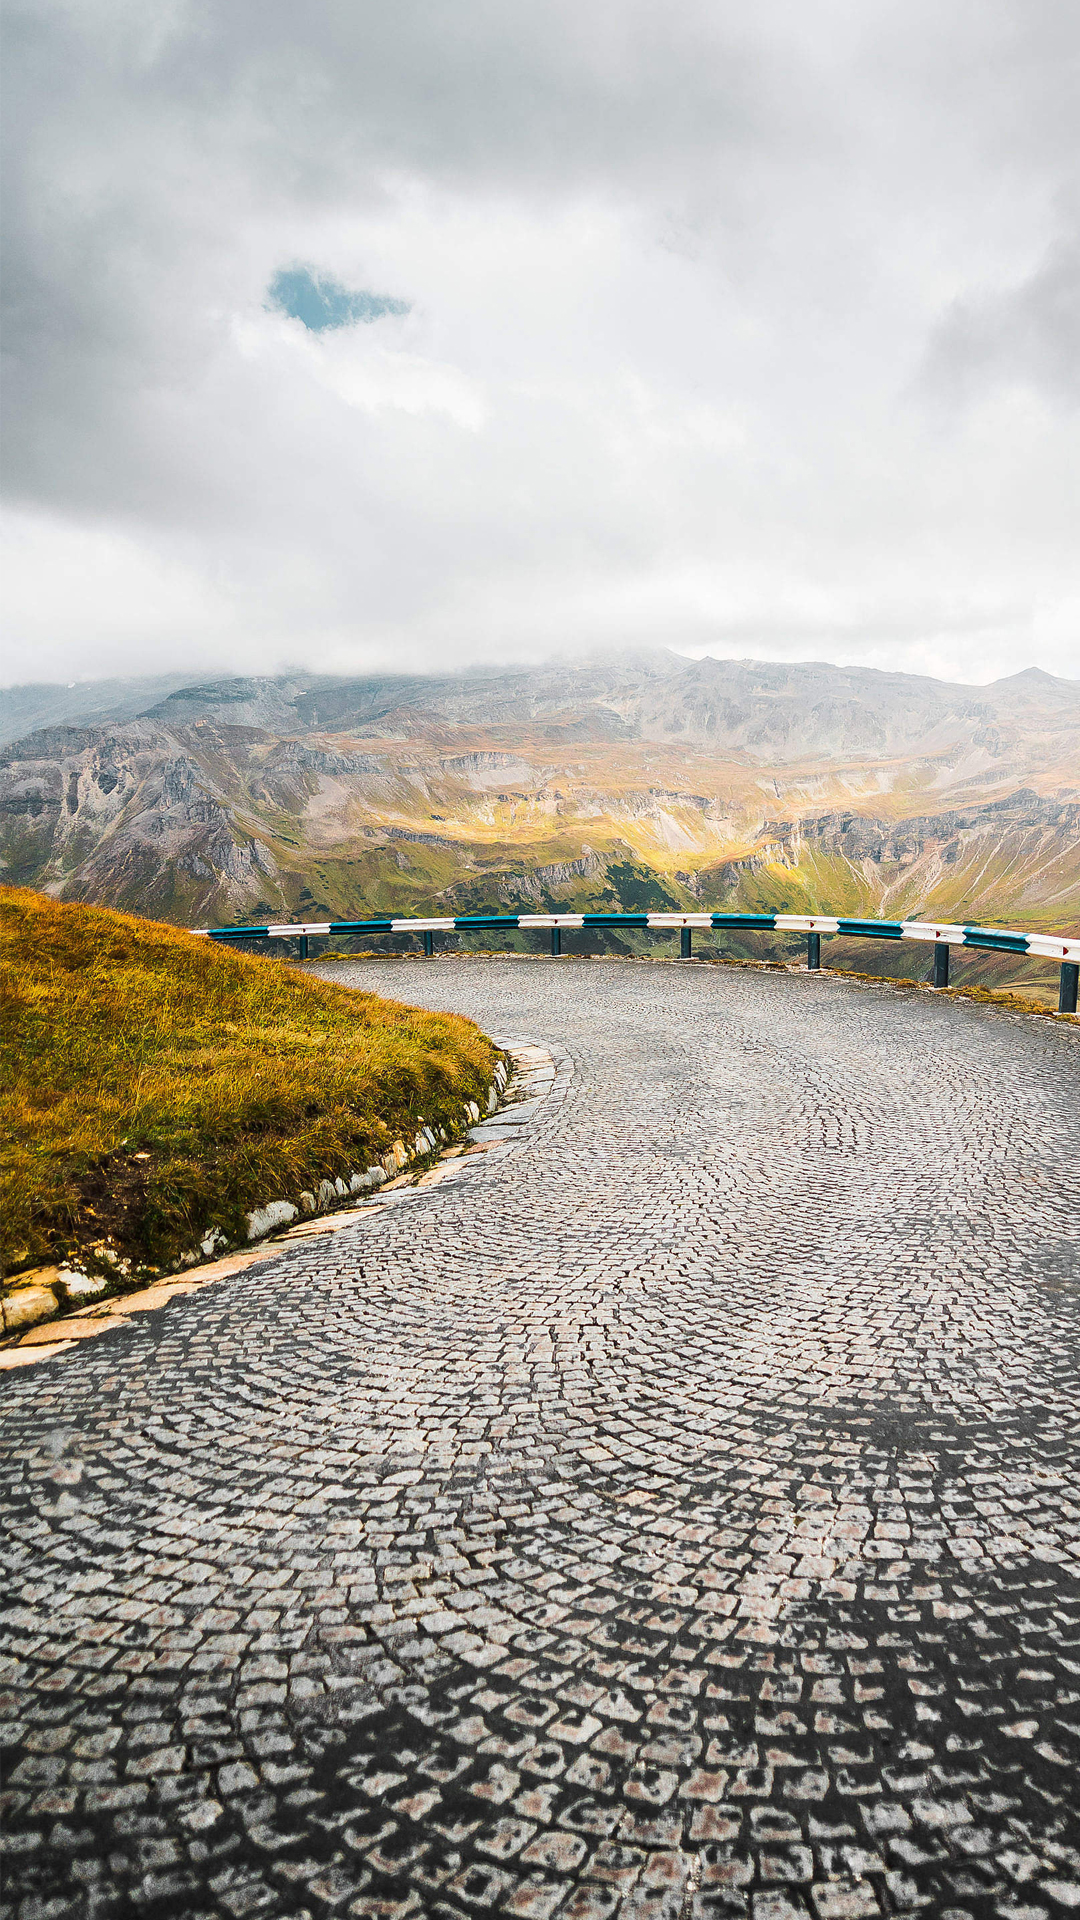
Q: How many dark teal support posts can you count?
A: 7